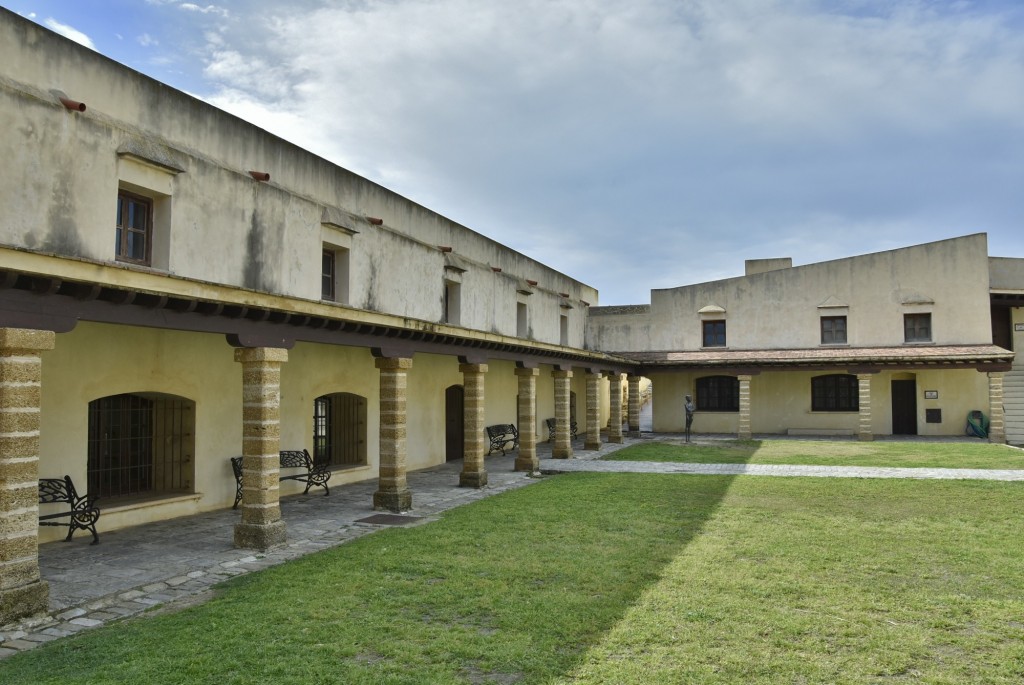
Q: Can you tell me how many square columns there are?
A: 12